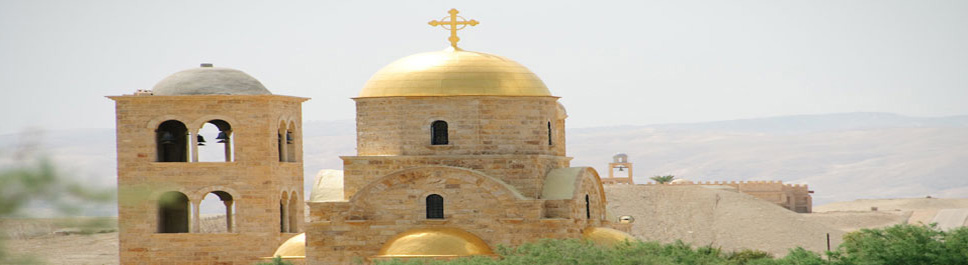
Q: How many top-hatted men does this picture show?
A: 0